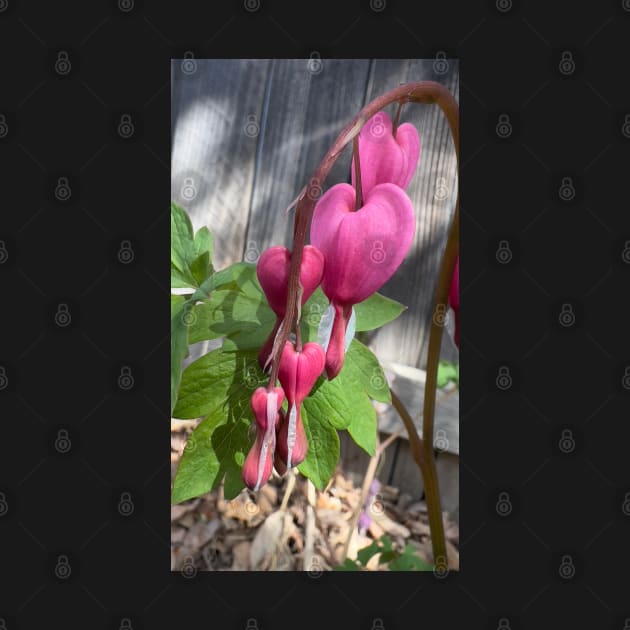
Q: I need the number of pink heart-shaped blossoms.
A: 5